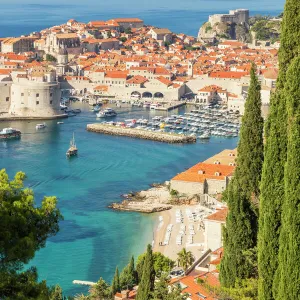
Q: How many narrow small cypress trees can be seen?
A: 3